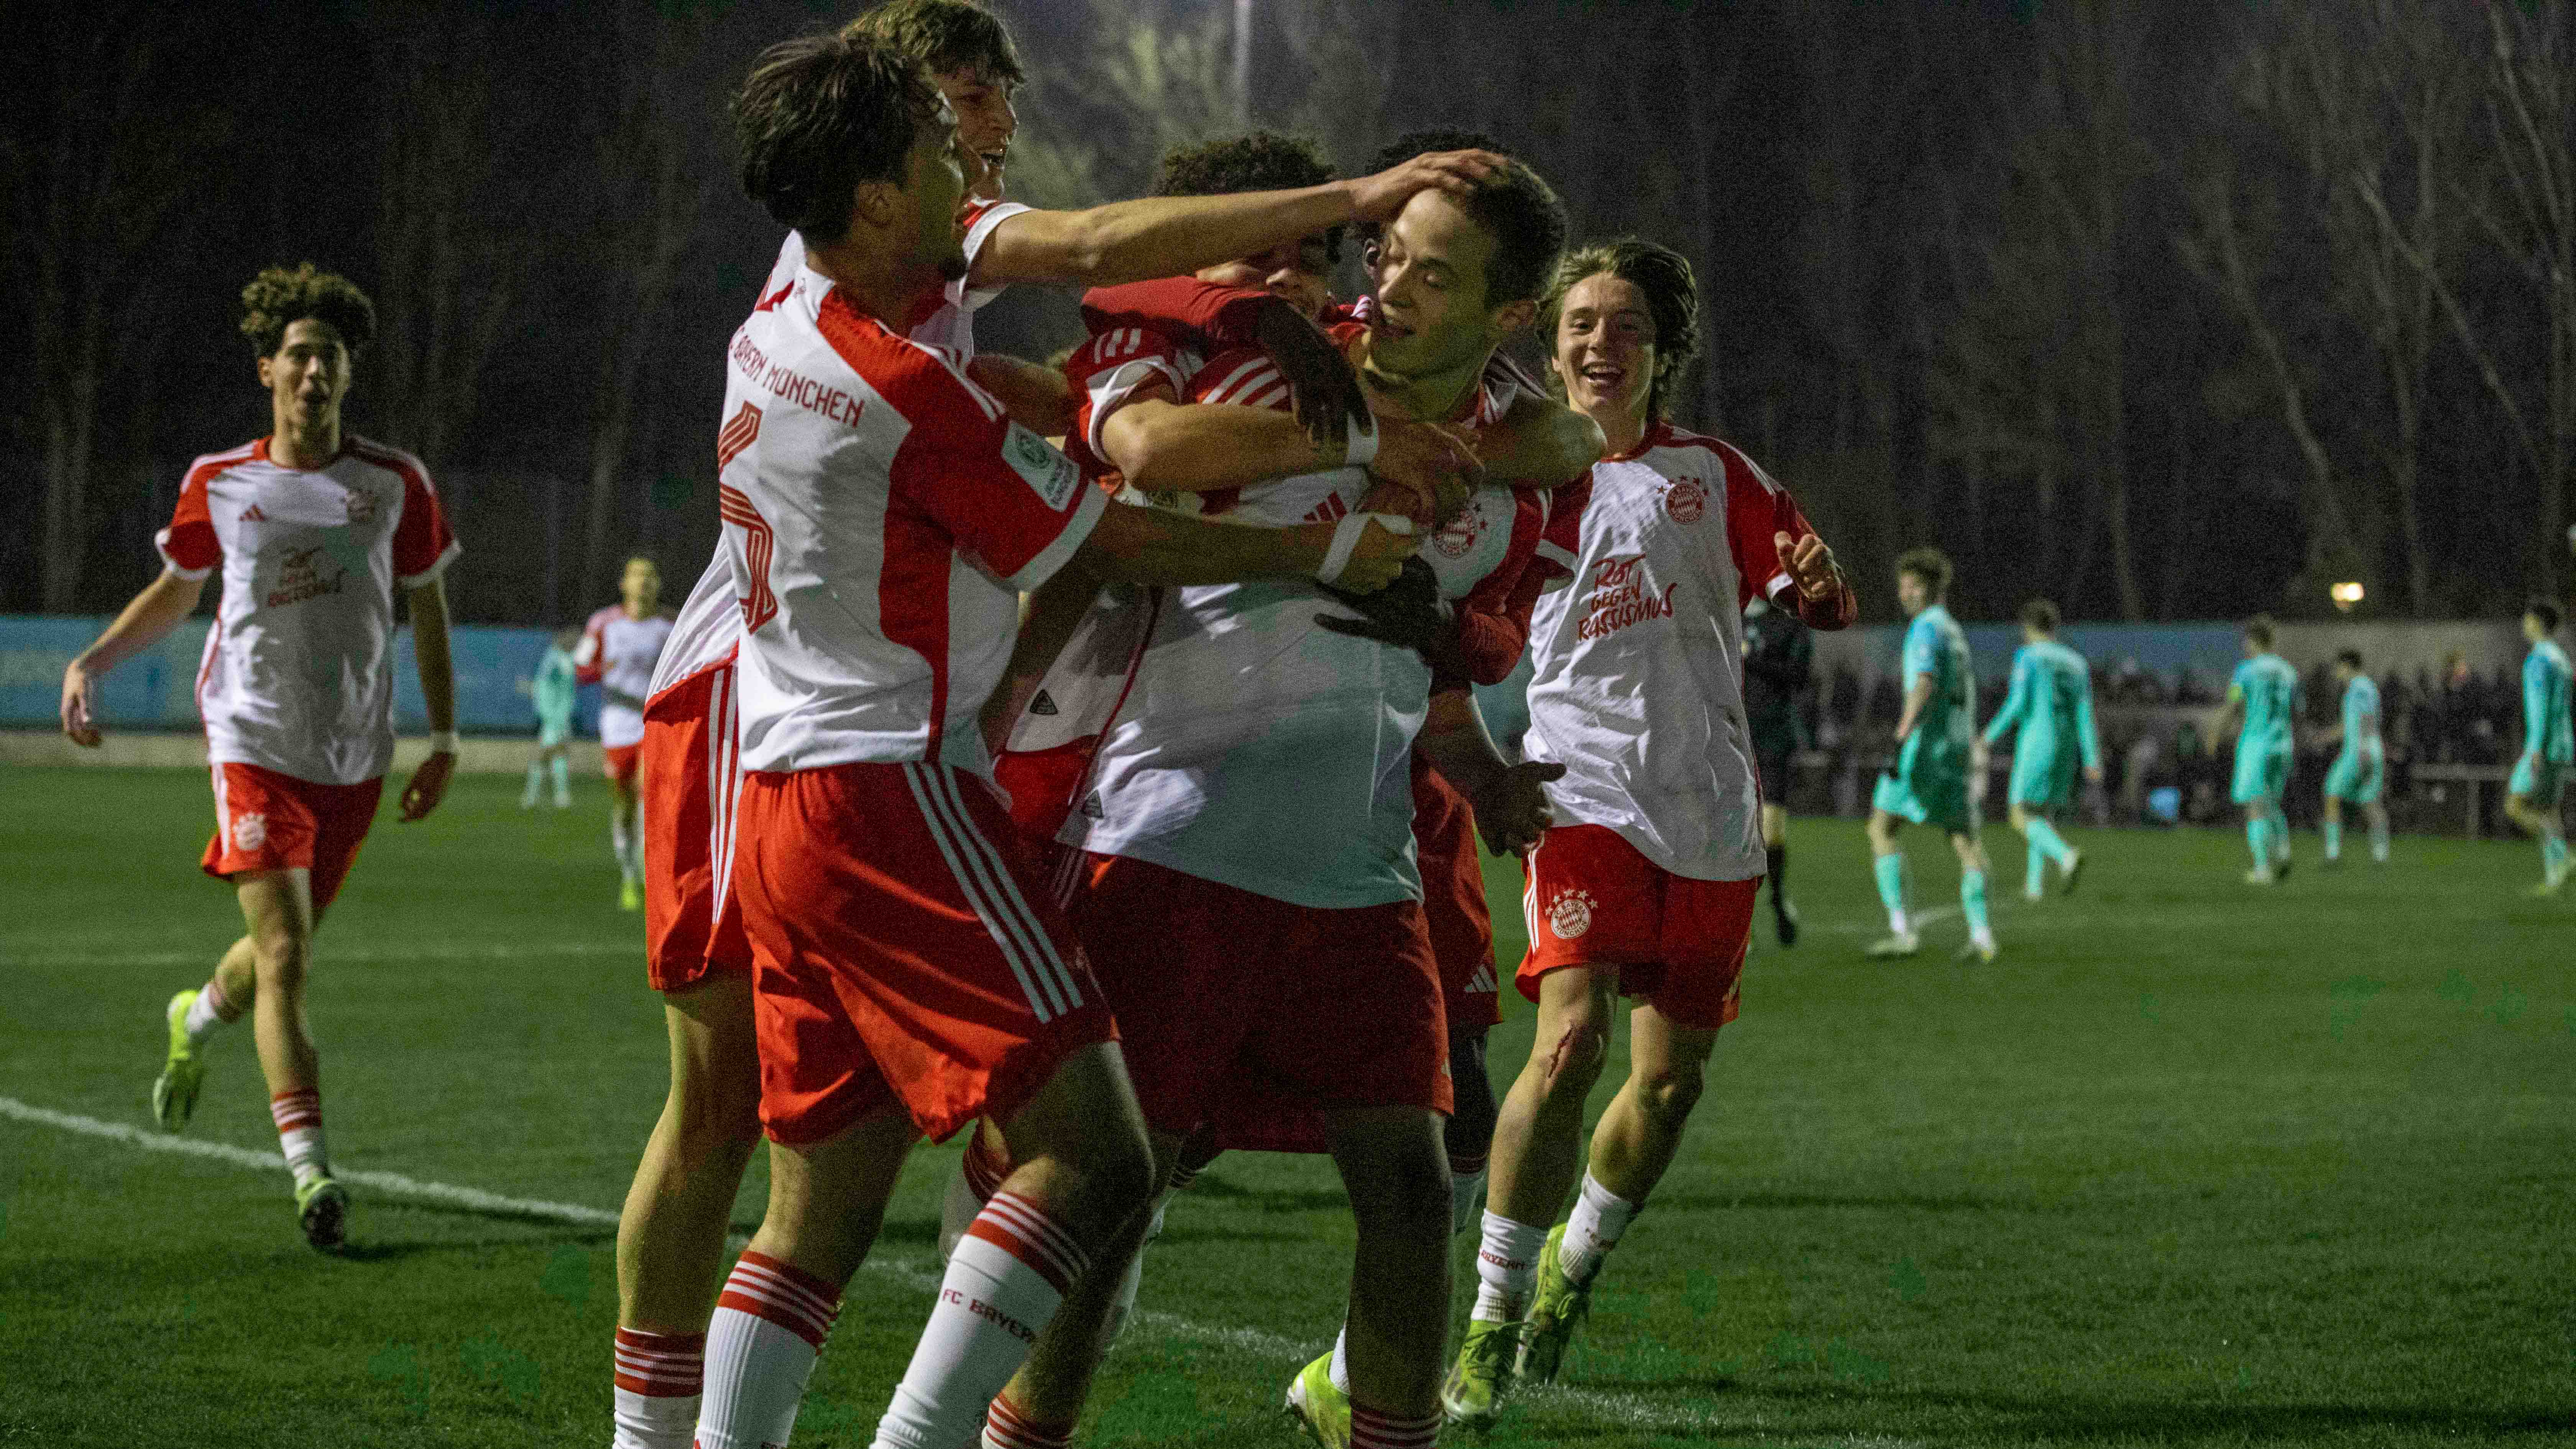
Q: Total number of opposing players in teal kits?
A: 6